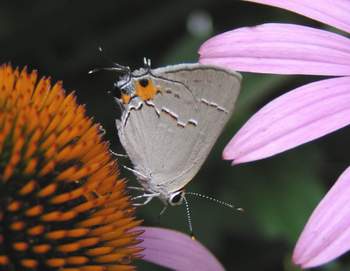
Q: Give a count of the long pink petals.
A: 5